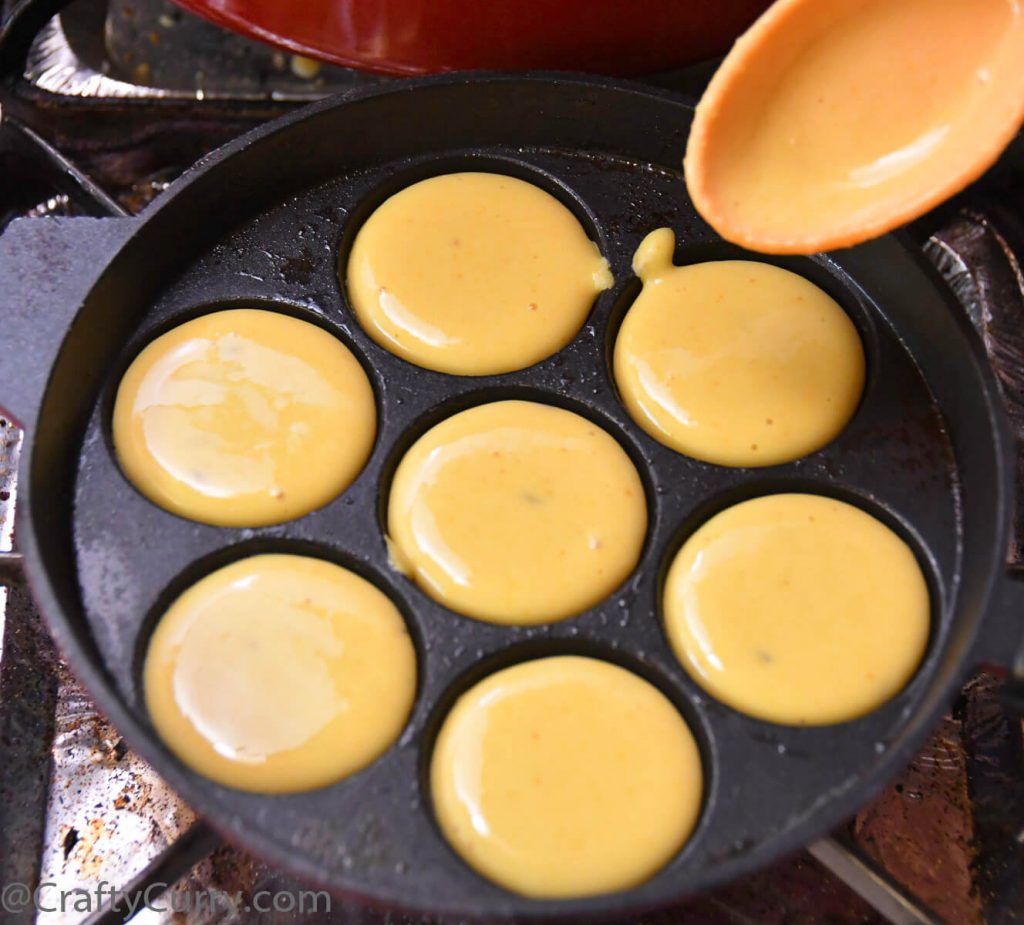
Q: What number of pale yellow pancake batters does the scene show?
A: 7